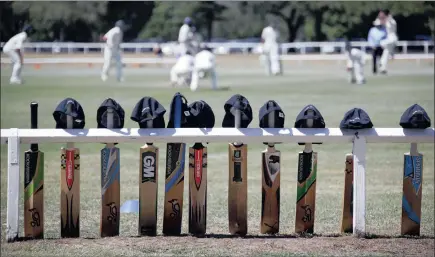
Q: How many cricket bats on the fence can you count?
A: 11